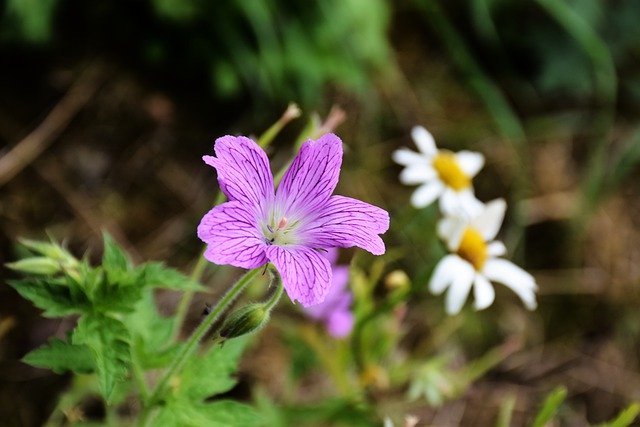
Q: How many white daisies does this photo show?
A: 2